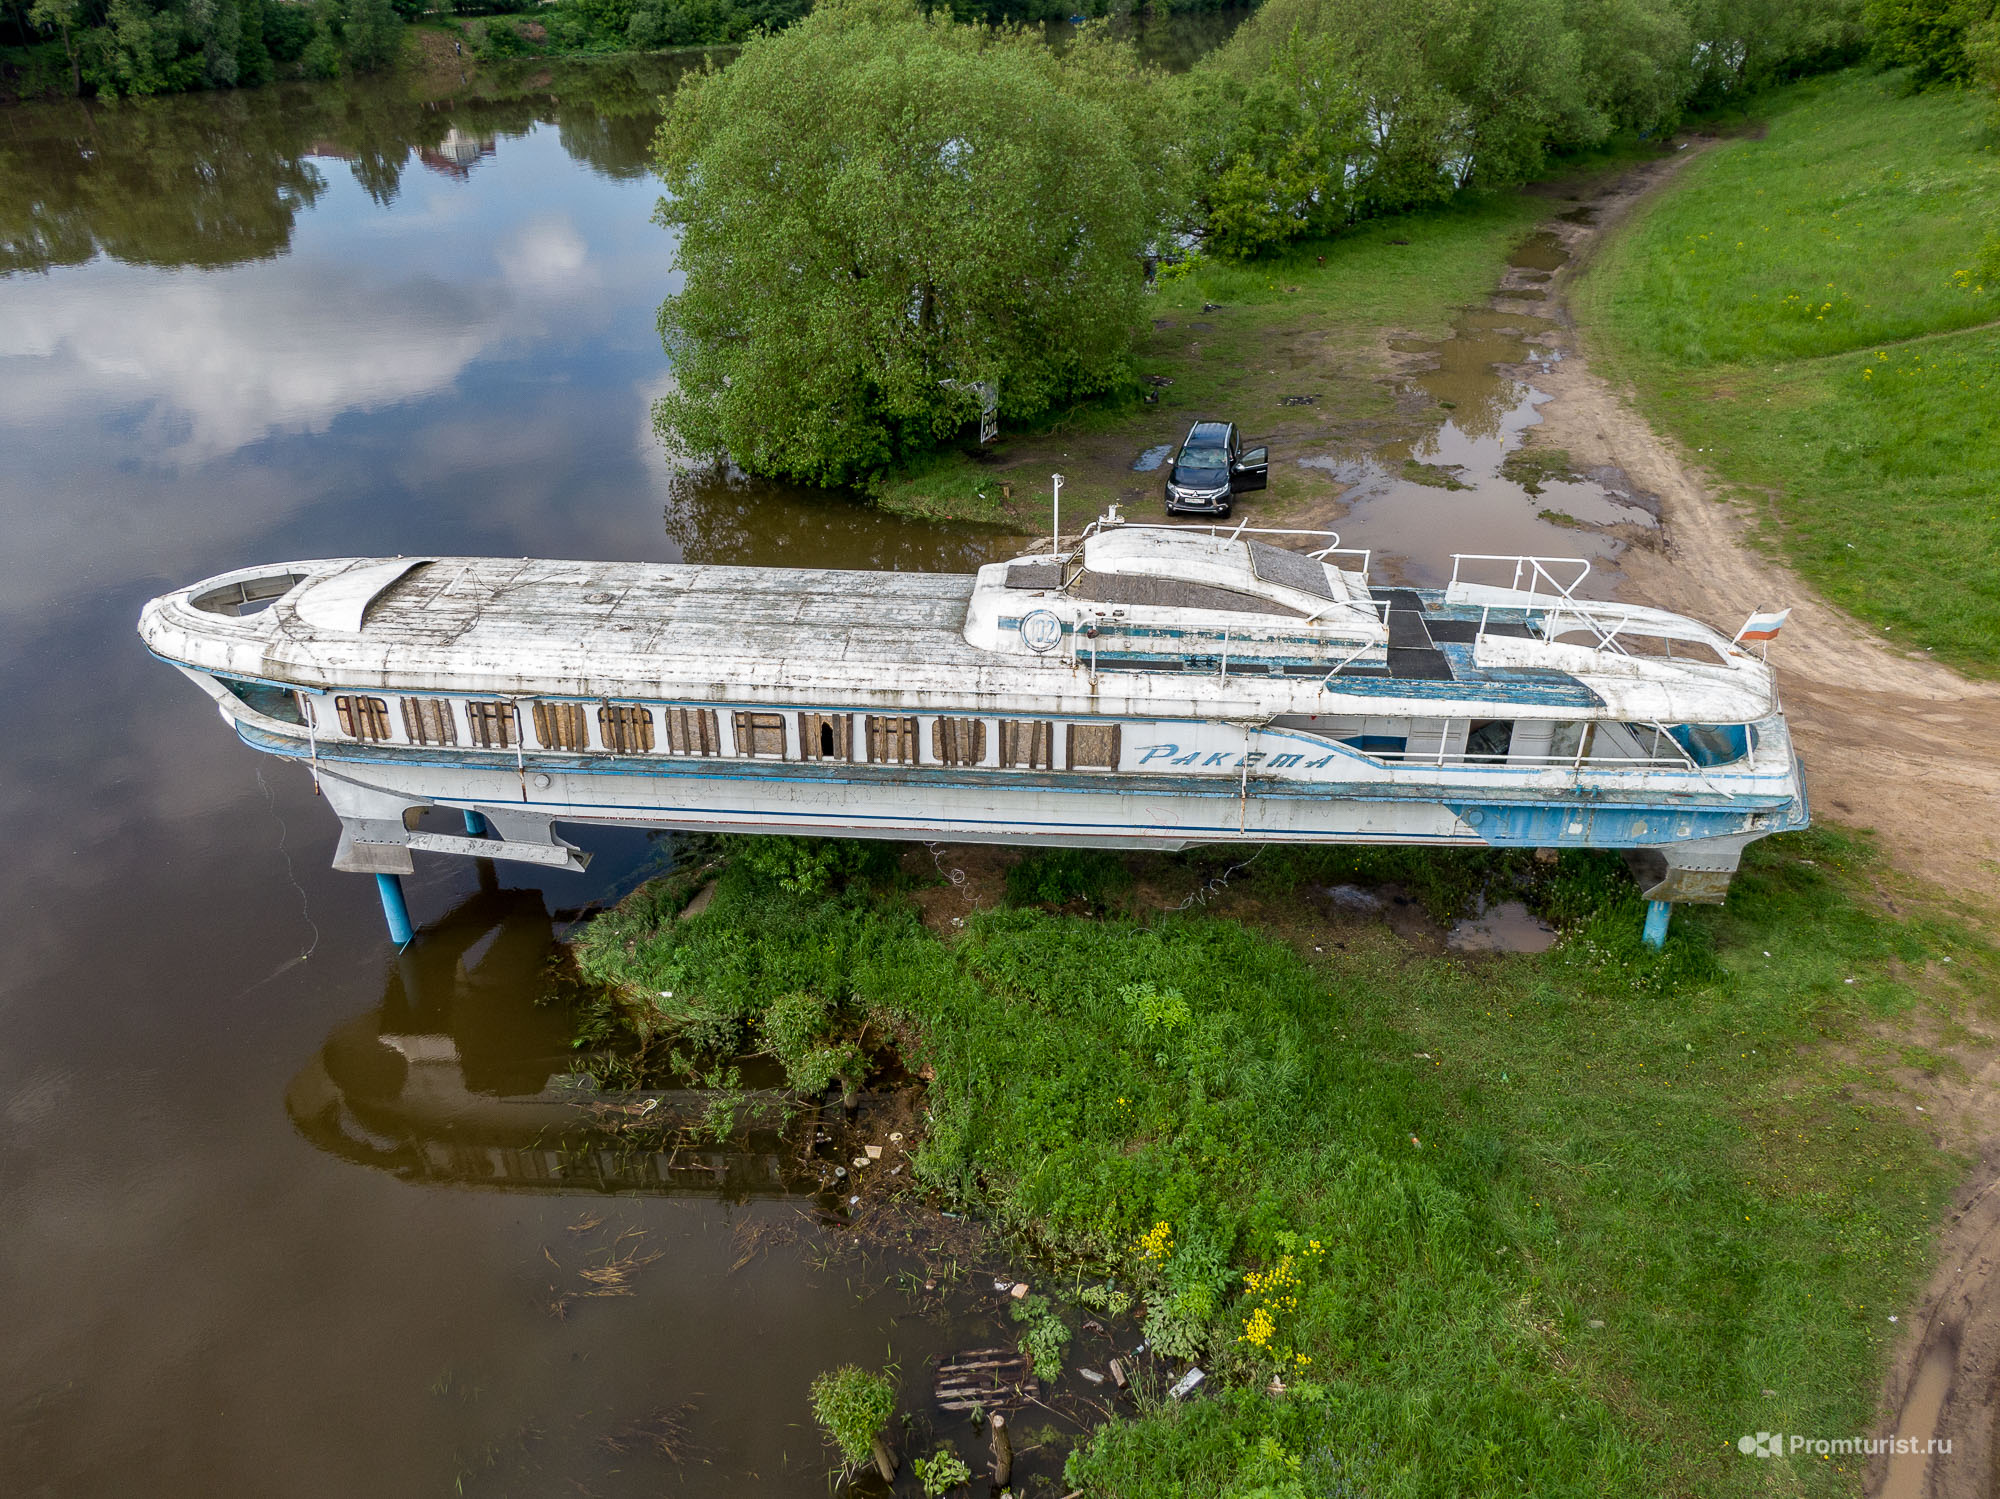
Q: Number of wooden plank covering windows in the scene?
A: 12